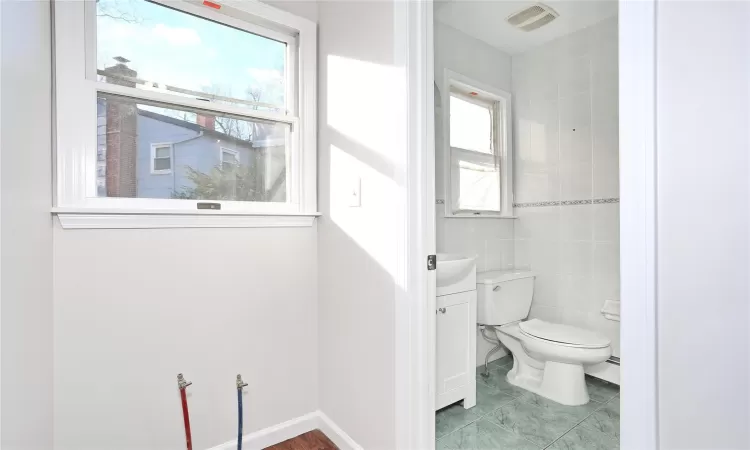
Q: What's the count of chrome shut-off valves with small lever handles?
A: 2